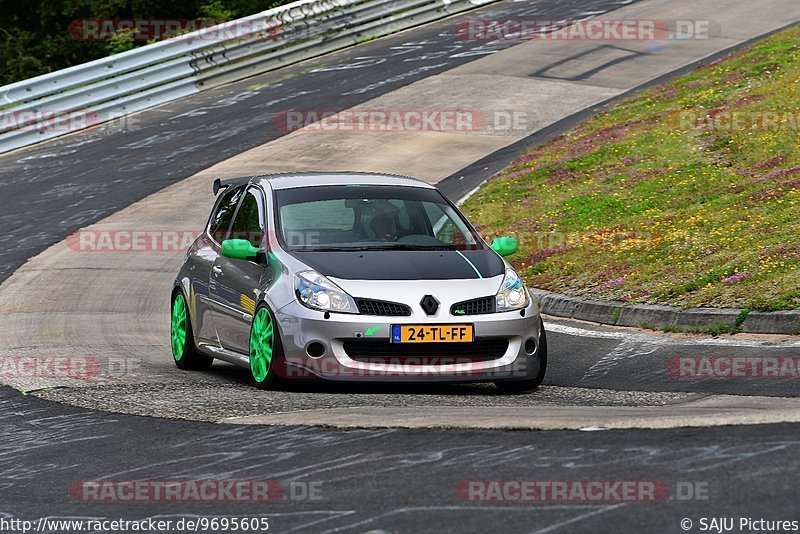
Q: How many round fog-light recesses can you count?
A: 2